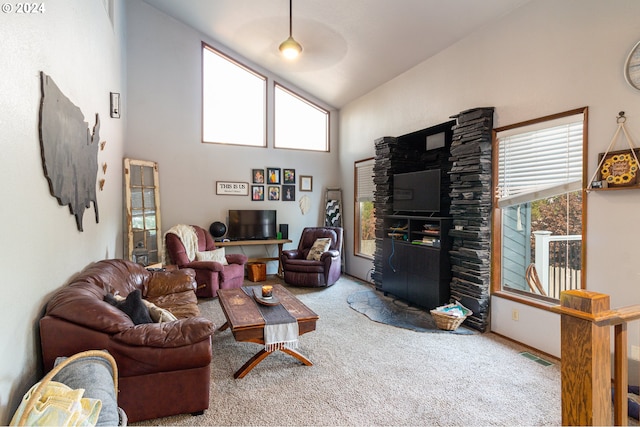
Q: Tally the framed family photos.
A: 6